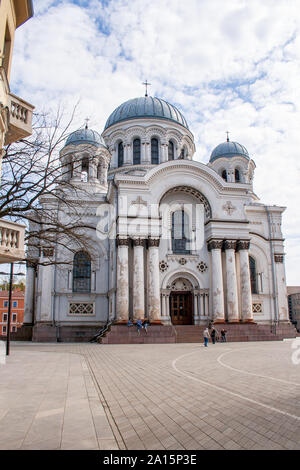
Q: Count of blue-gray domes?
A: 3